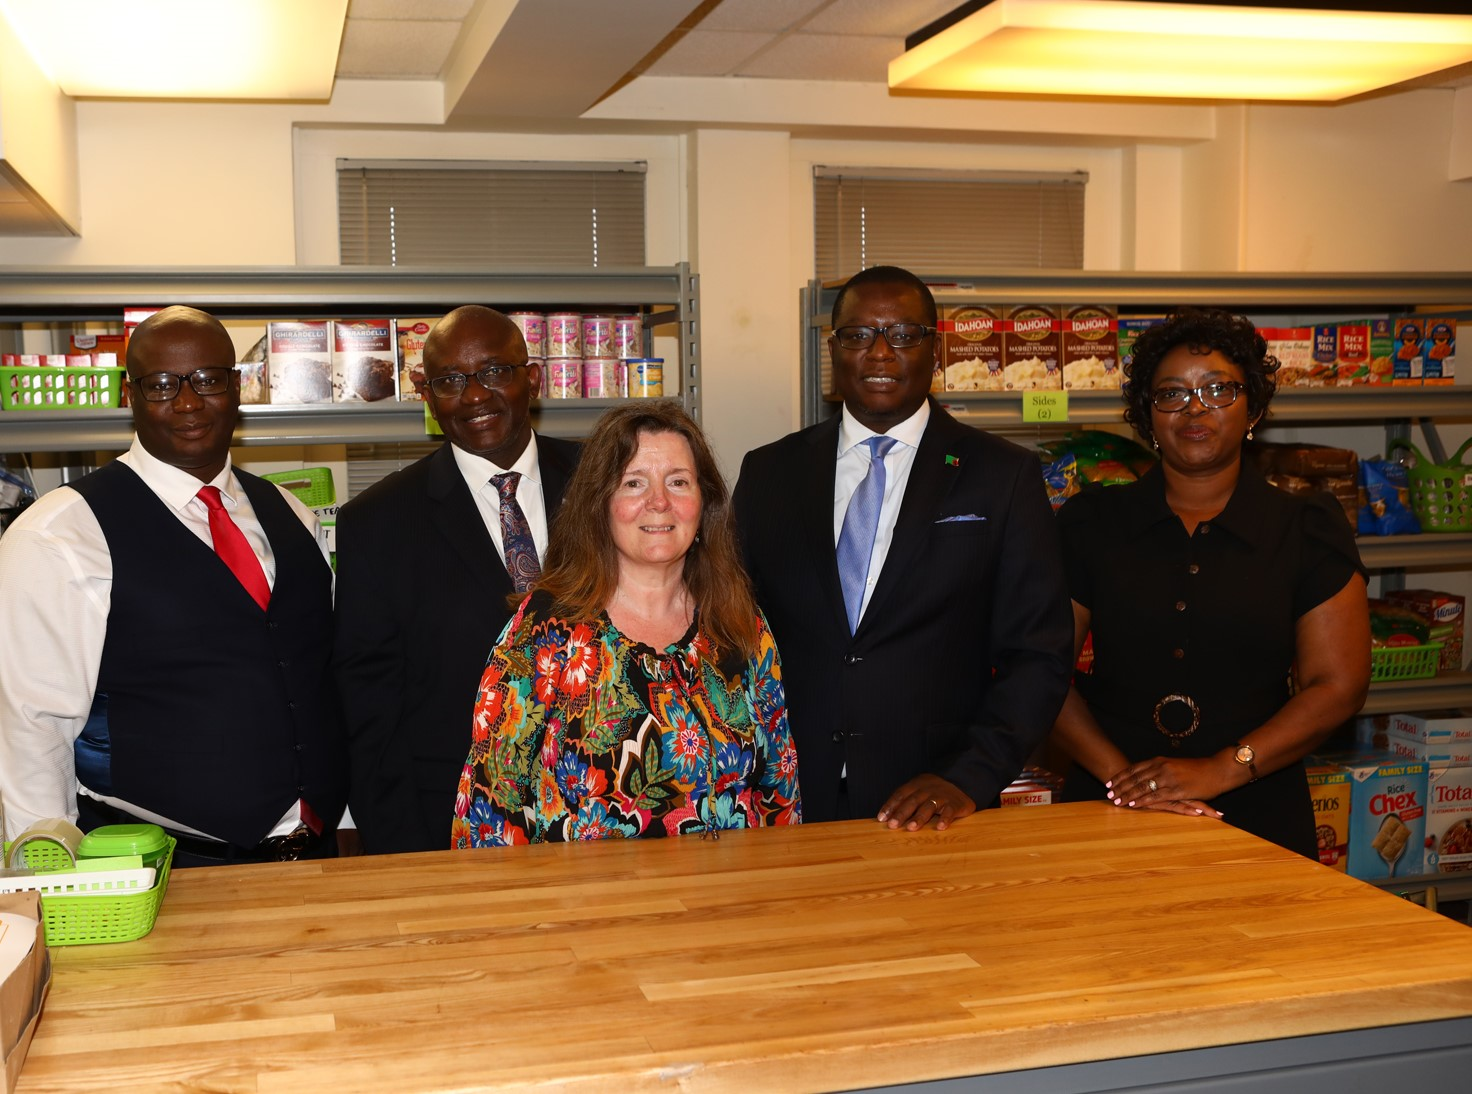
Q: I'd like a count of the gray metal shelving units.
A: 2